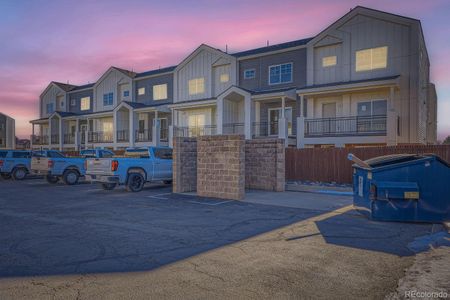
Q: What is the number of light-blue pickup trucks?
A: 3